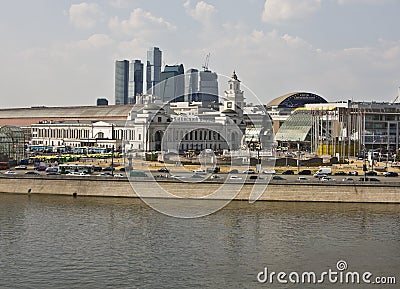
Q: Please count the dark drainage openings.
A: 2